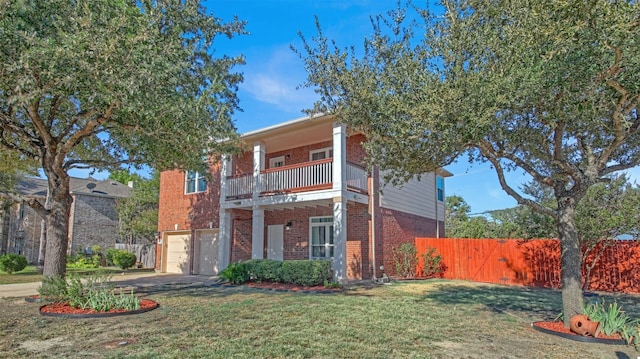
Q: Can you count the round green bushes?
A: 2